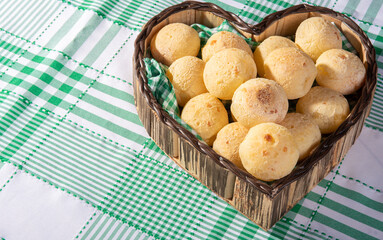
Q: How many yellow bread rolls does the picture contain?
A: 14